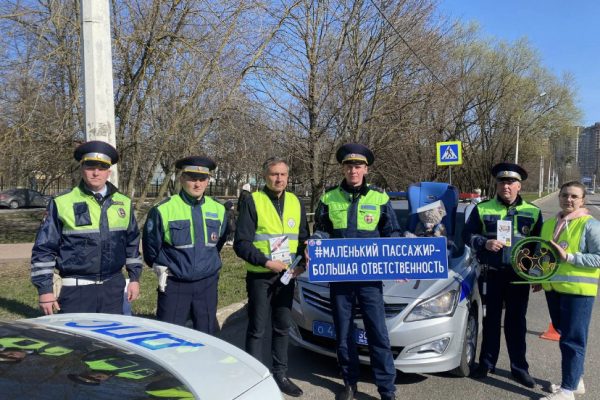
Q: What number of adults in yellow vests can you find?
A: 2